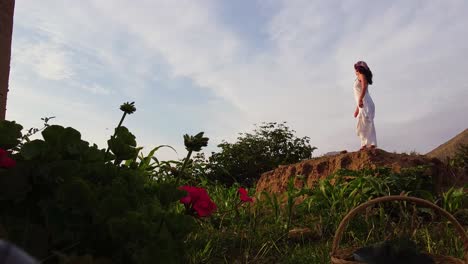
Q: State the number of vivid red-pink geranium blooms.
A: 3